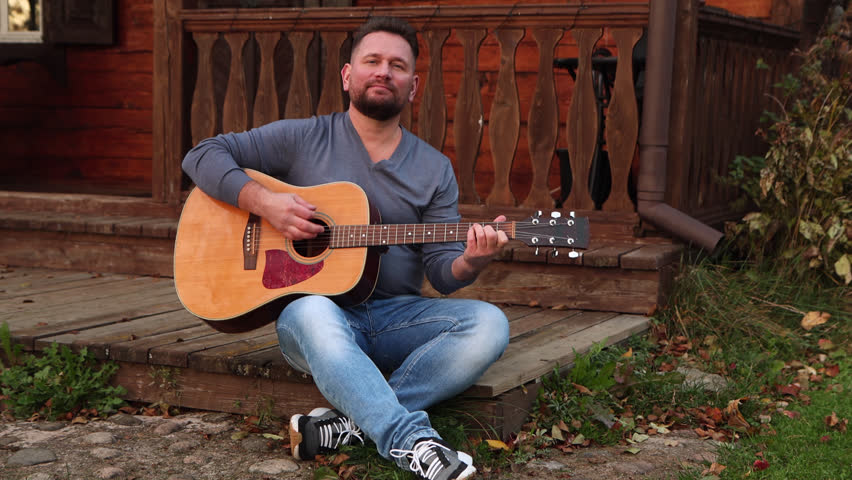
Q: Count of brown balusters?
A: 12